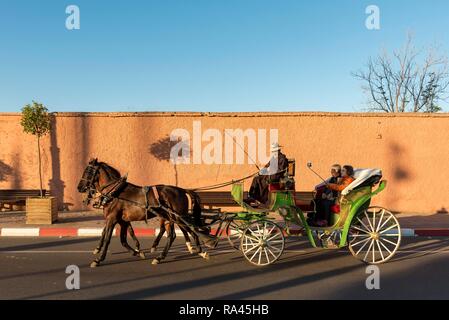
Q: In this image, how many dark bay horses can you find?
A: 2